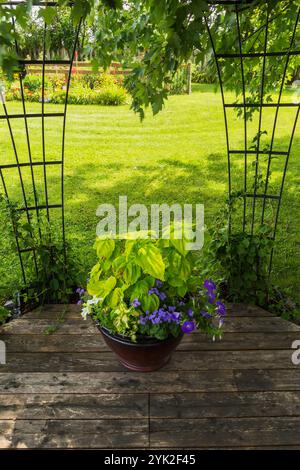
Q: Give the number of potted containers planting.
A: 1